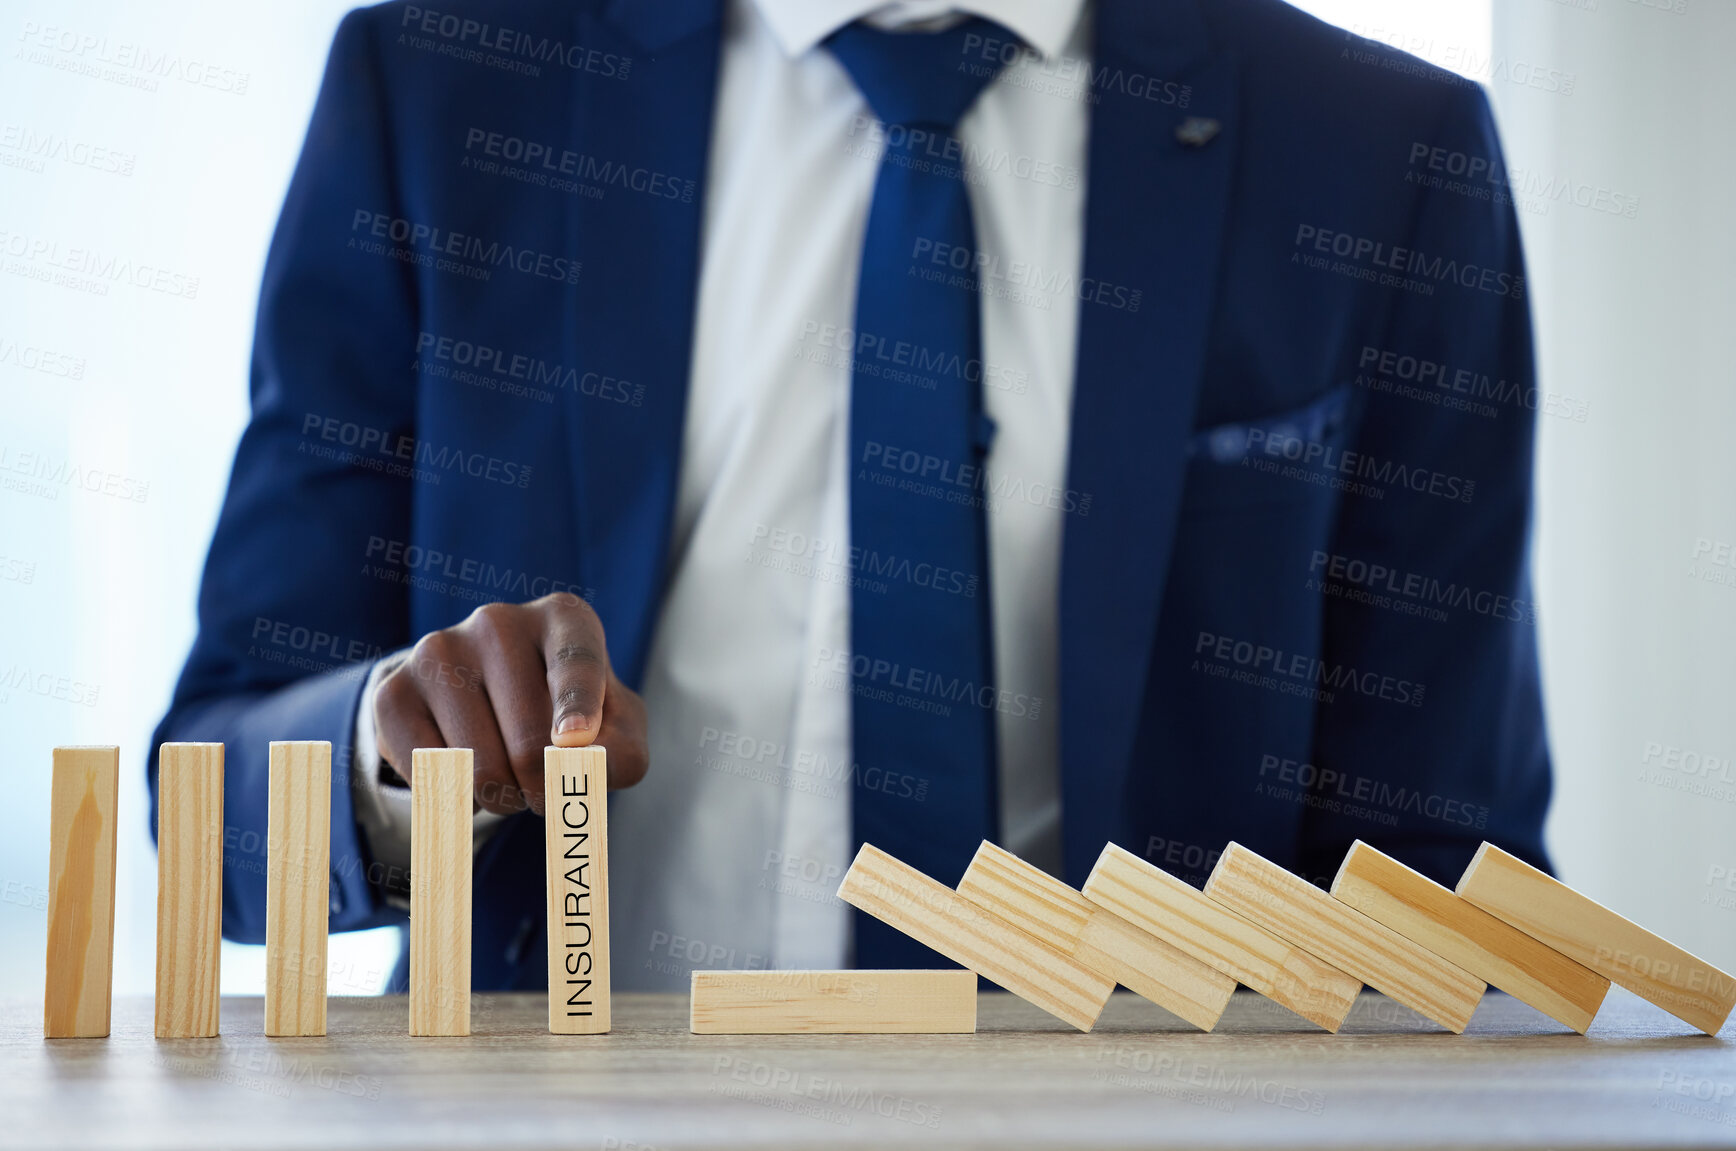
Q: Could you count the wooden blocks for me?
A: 12